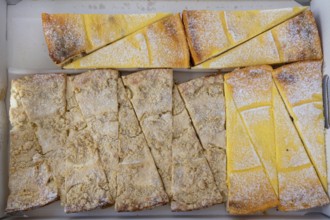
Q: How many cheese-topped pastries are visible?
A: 8